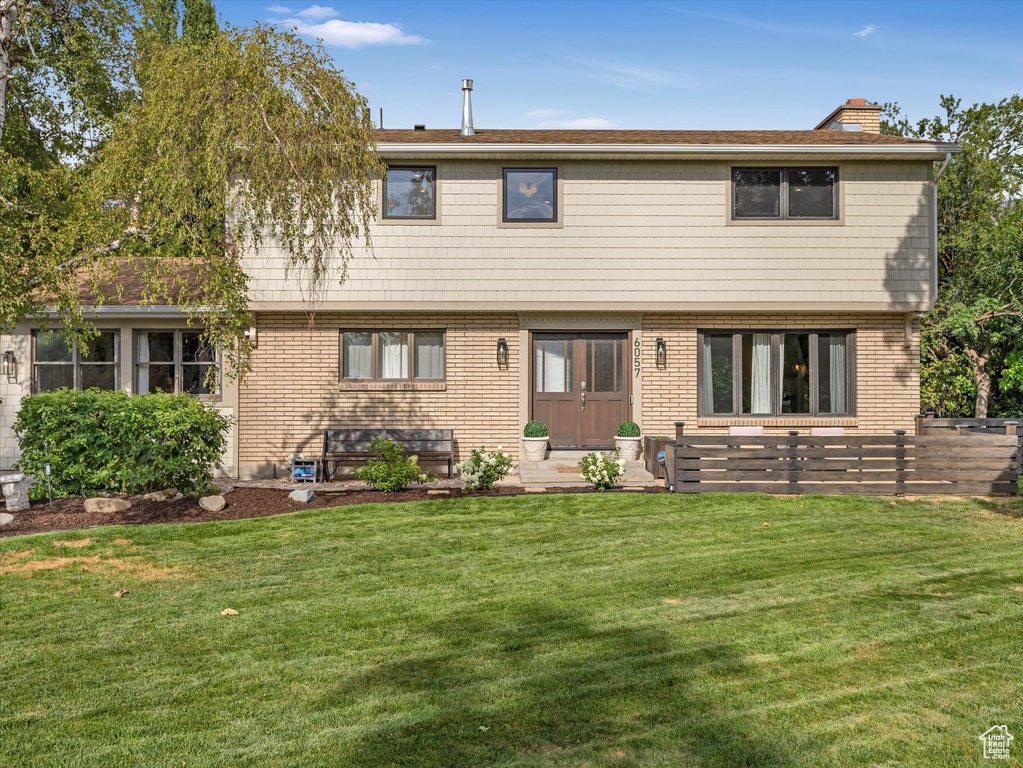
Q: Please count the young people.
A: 0